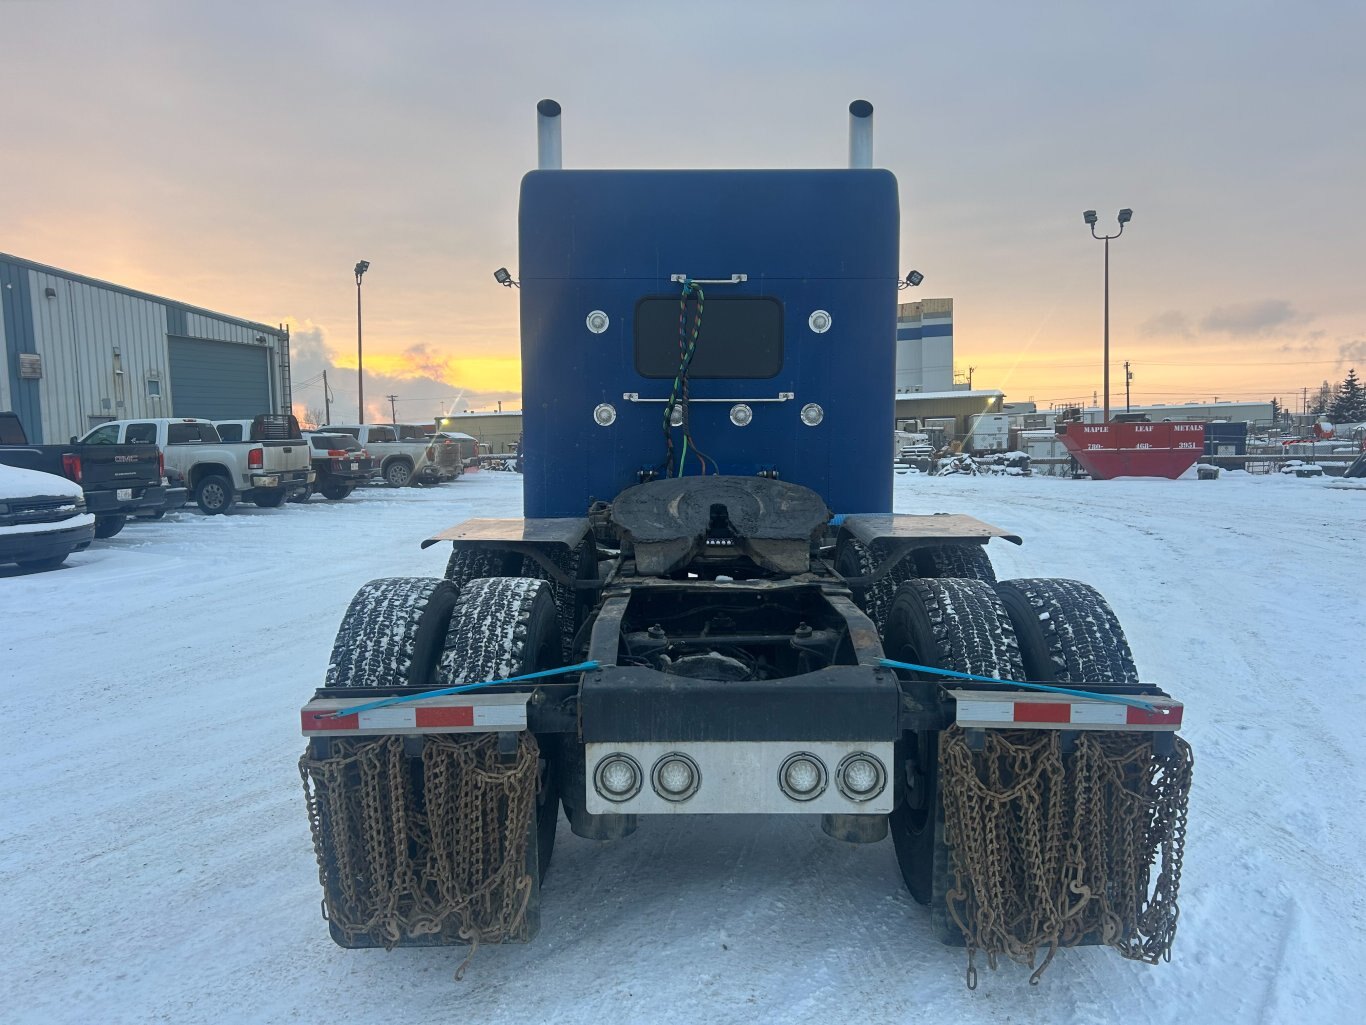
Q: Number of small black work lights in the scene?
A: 2